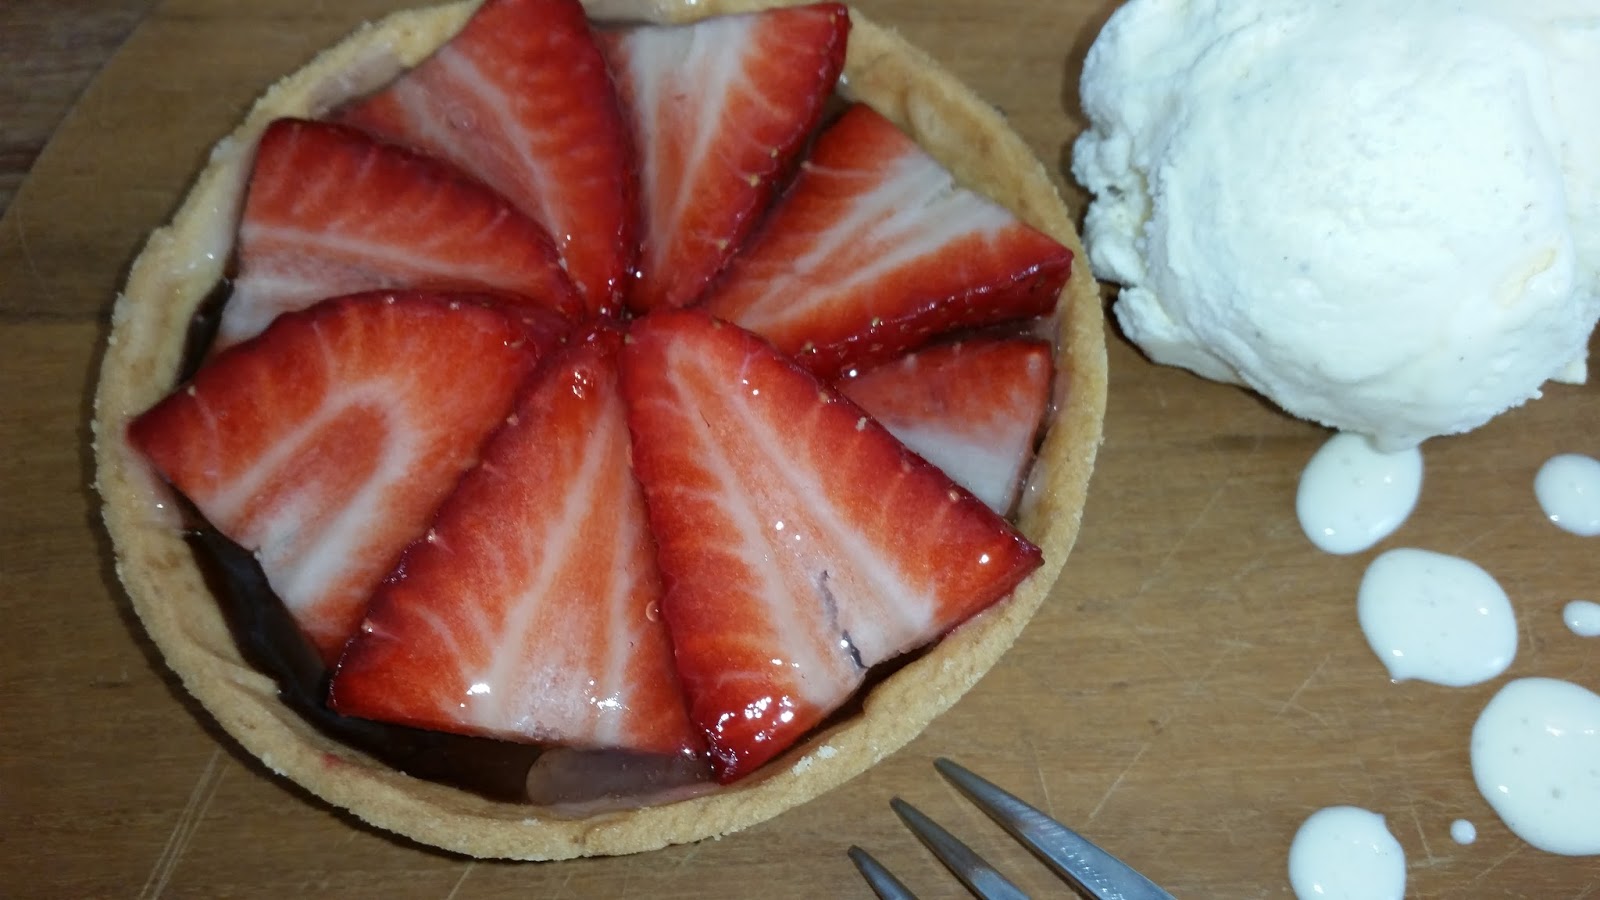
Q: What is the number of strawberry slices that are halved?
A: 8